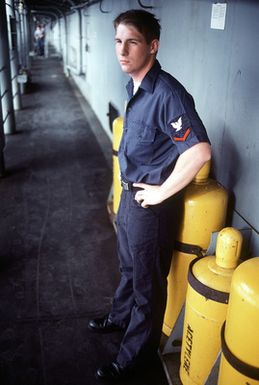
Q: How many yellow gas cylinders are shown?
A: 4